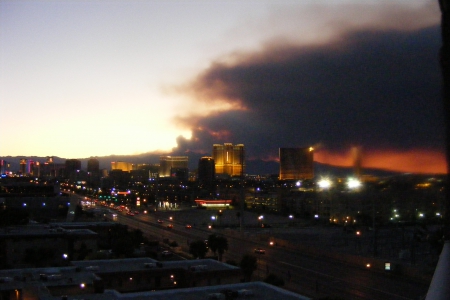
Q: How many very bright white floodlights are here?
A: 2